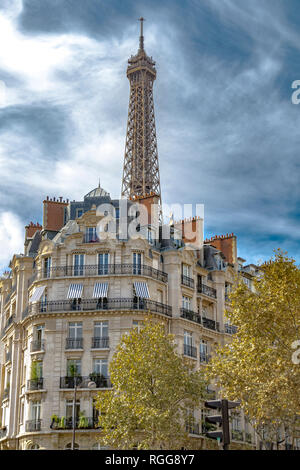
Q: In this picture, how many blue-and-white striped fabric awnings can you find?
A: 4